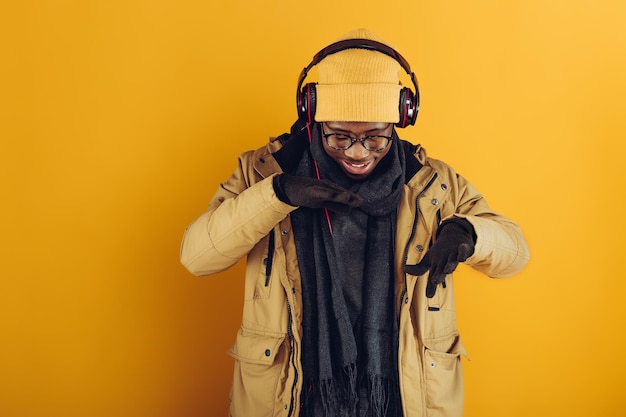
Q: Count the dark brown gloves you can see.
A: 2